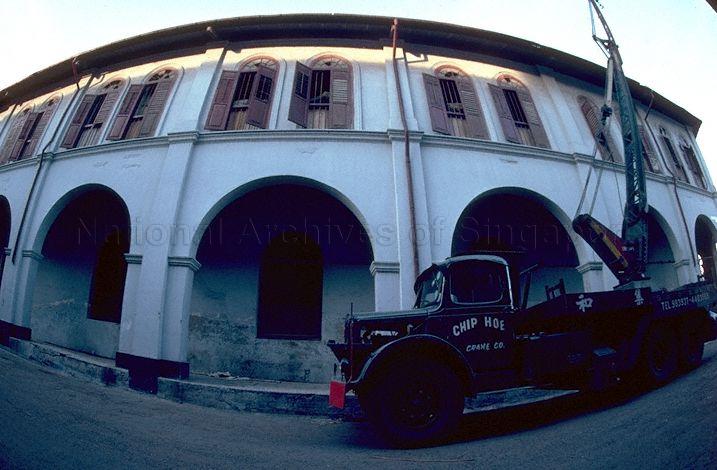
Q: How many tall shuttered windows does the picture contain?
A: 12